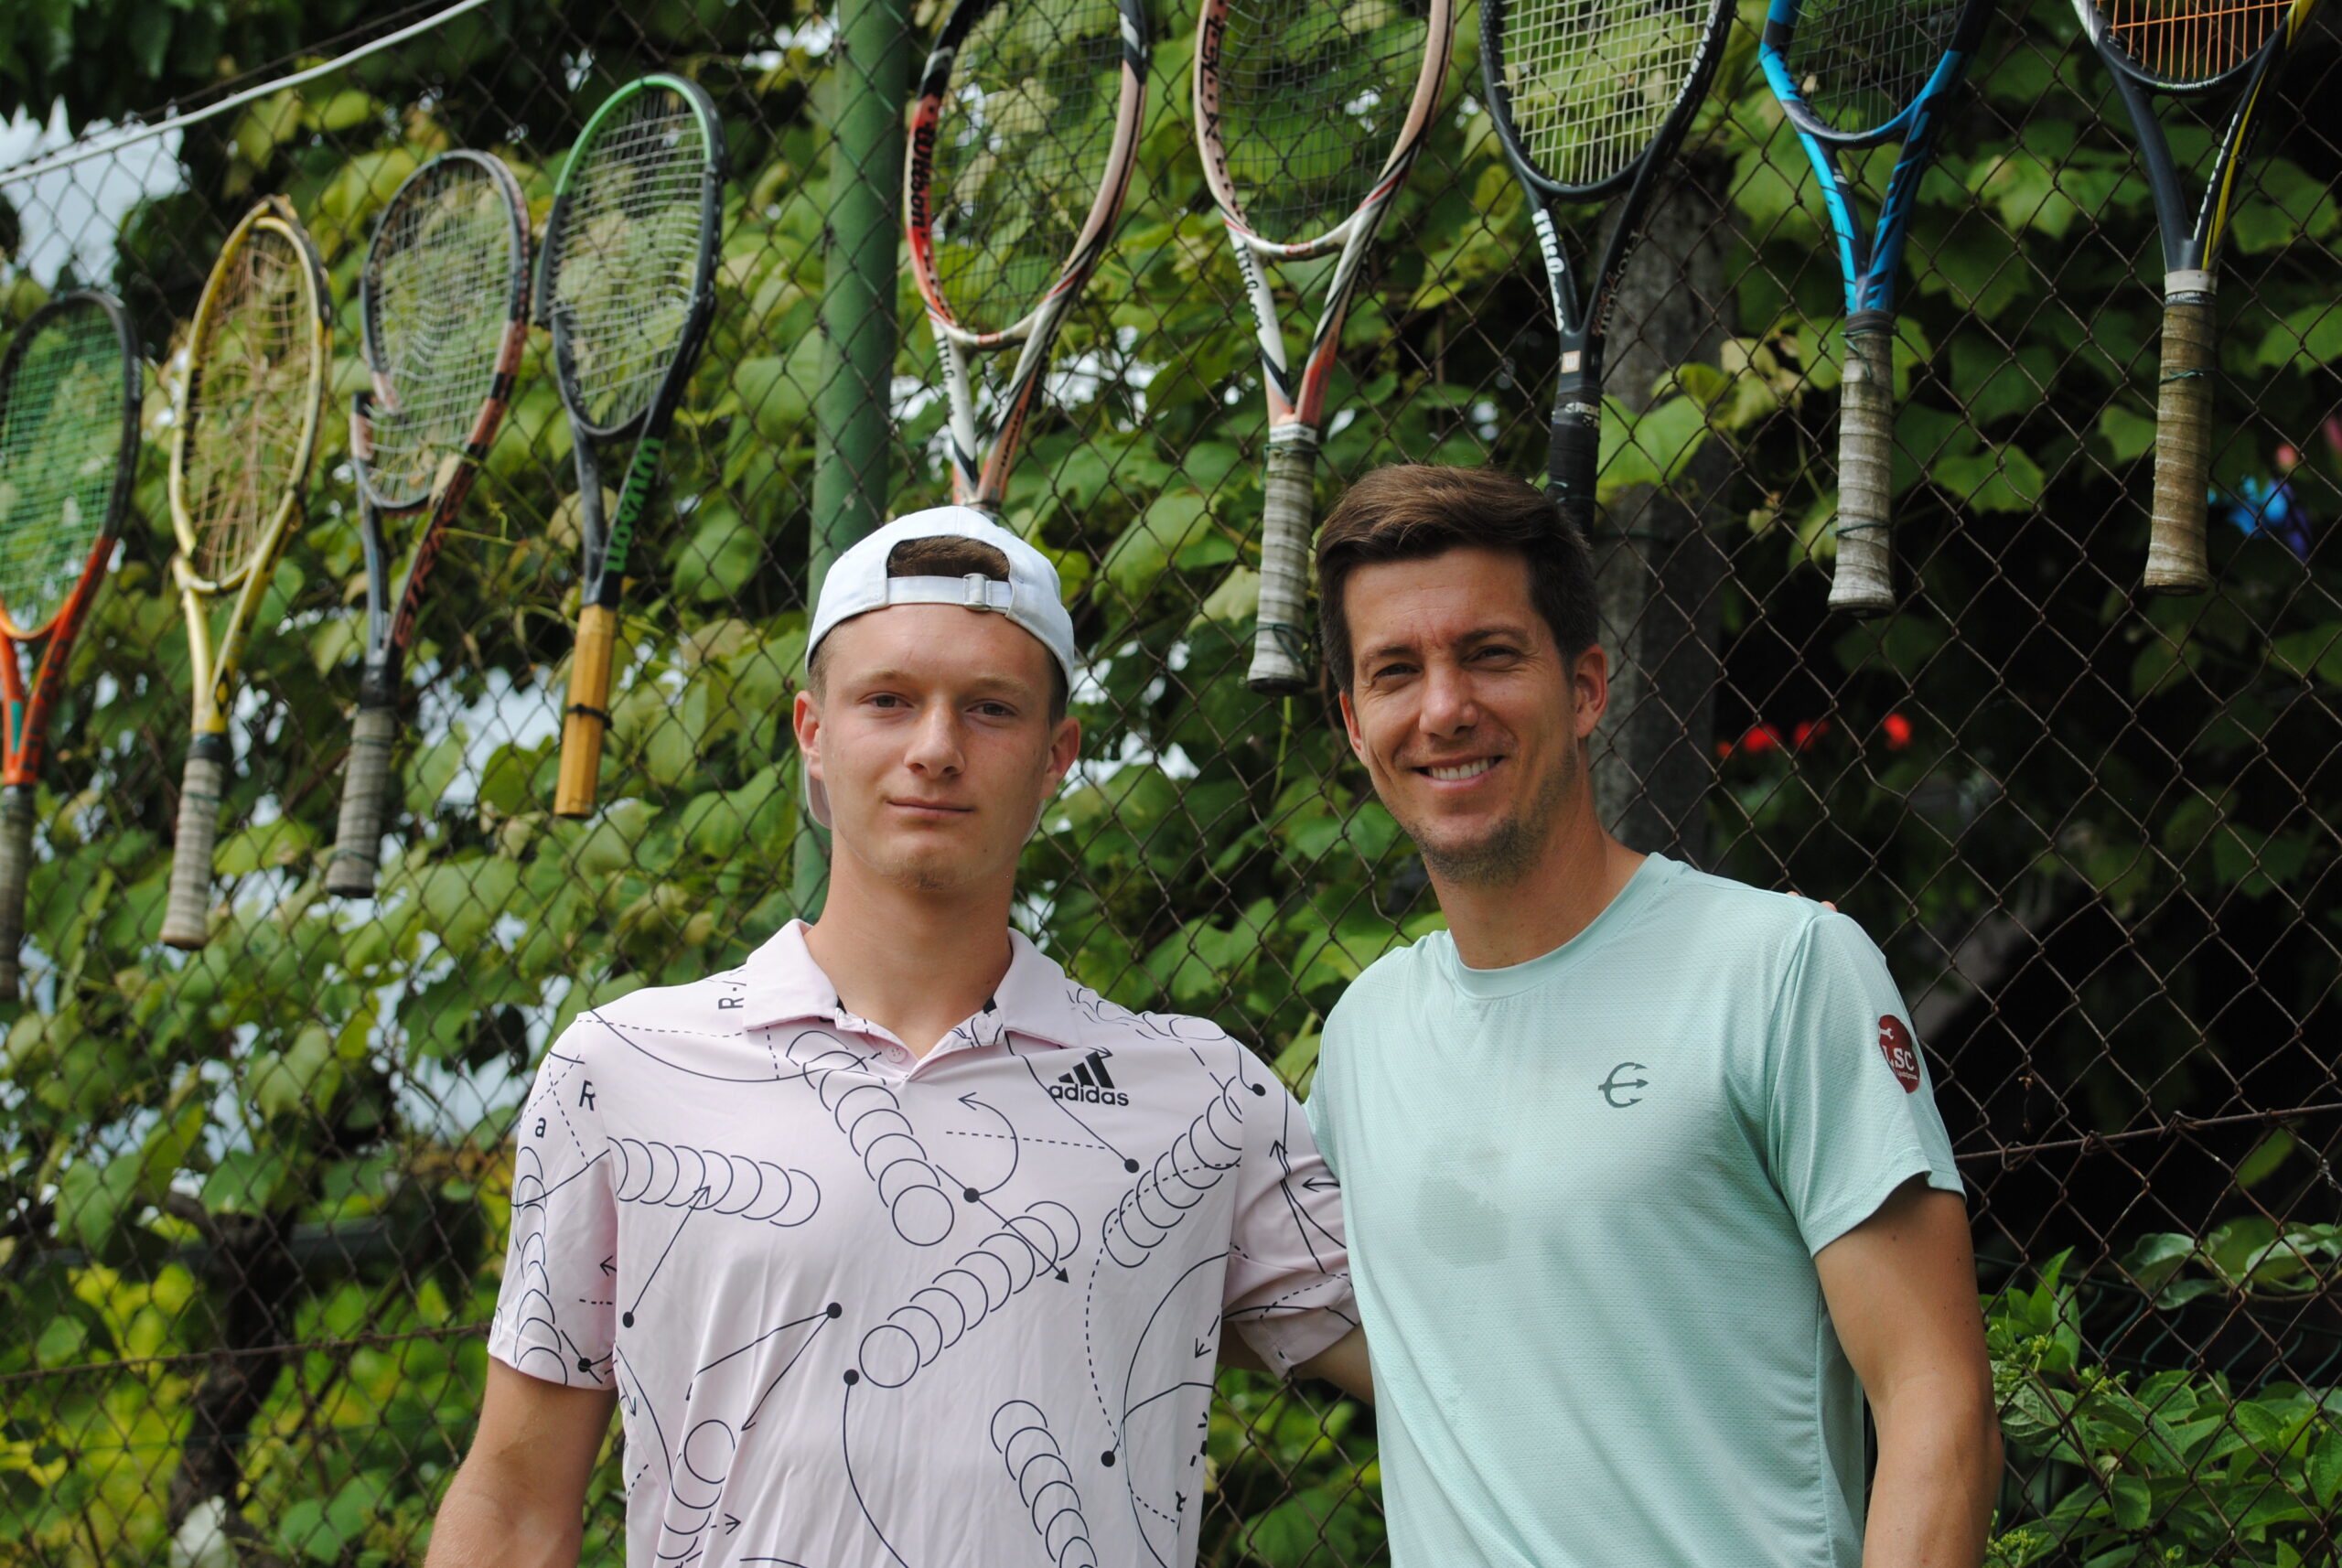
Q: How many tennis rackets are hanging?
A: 9